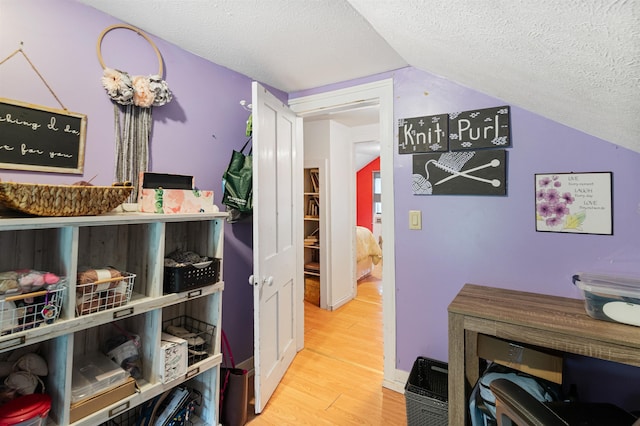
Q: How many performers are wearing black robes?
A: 0